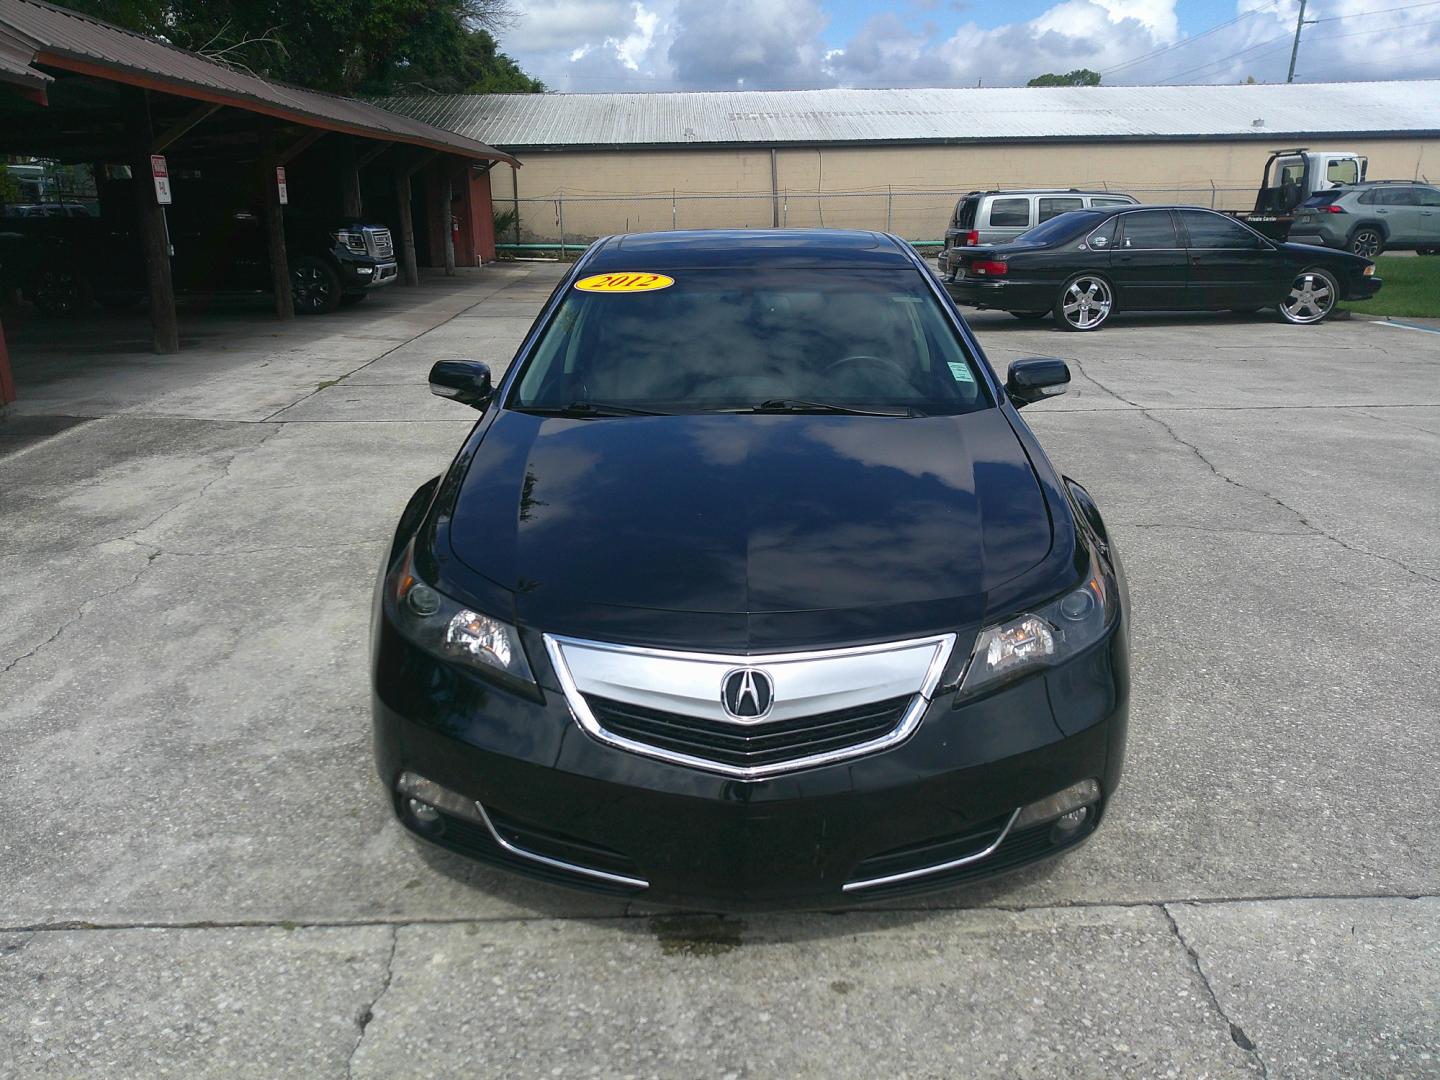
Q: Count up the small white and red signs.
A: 2